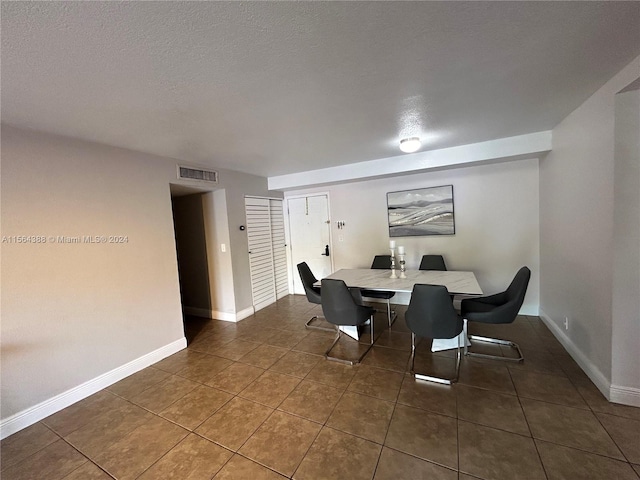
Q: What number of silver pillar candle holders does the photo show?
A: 2